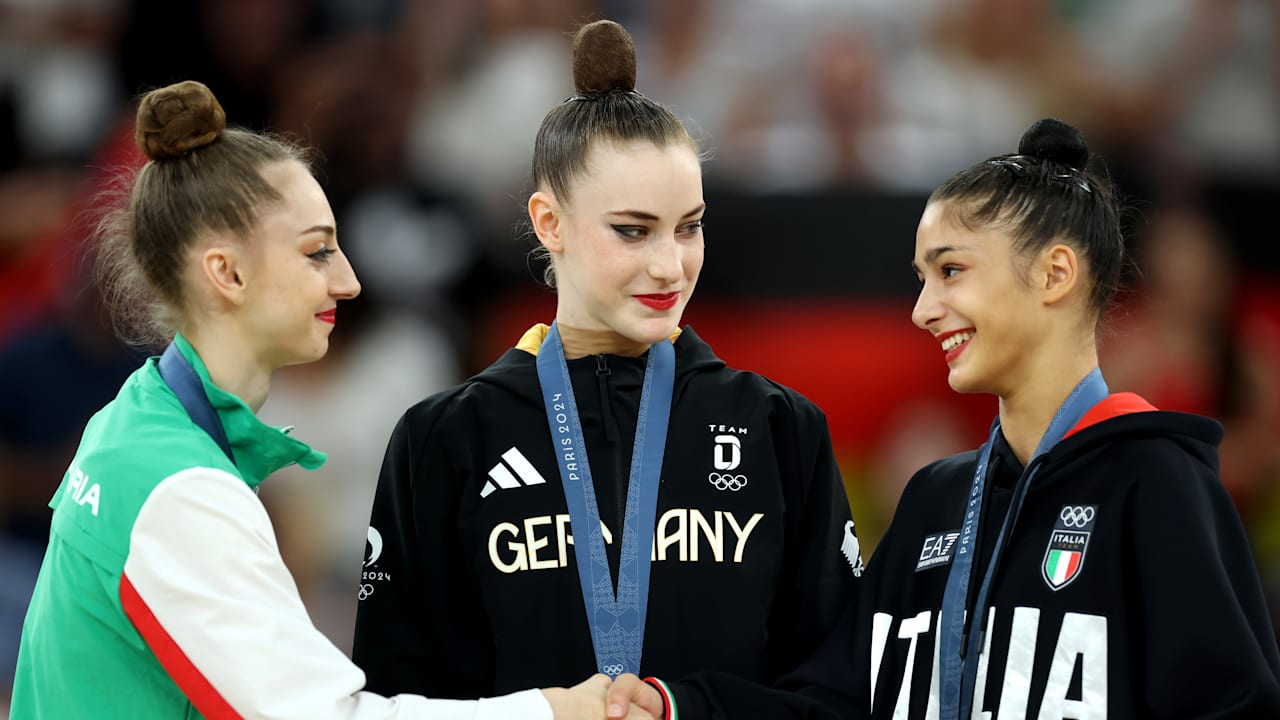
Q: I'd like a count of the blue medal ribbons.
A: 3